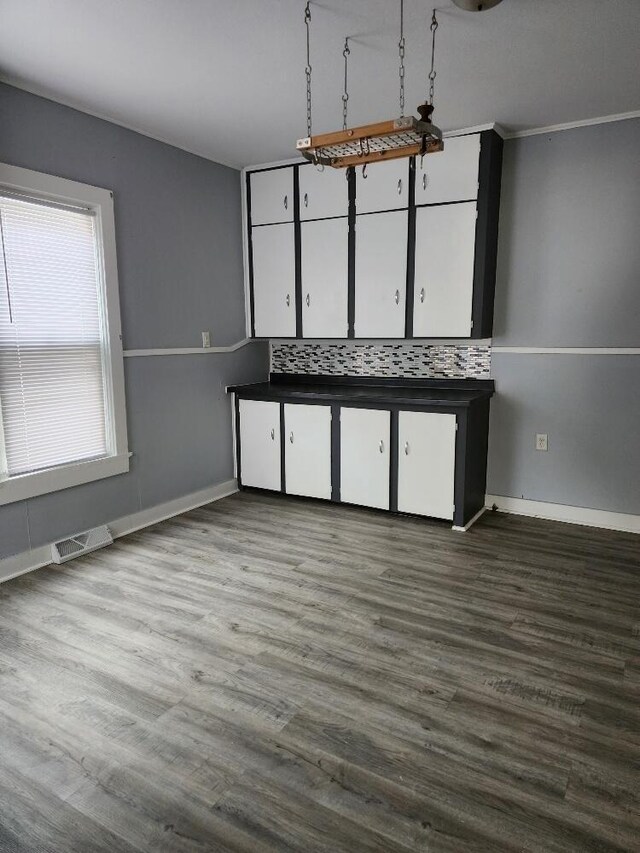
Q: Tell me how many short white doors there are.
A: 4